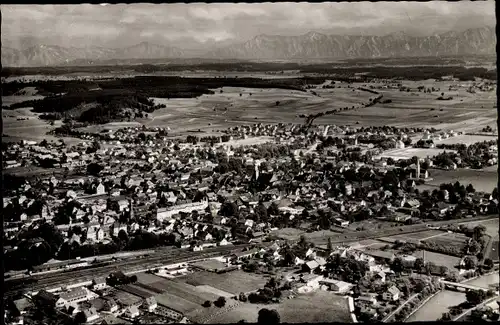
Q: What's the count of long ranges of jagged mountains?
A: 1